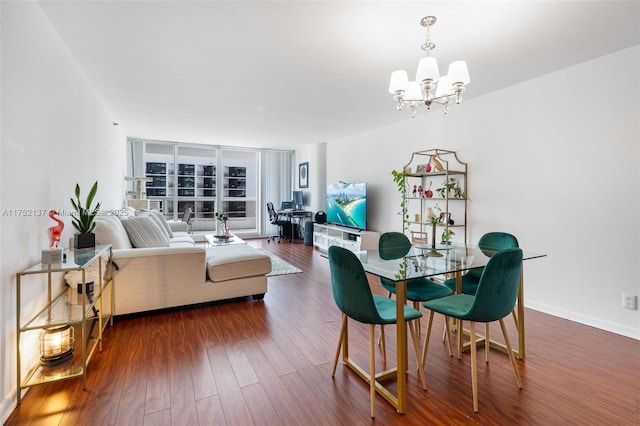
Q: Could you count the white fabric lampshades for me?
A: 5